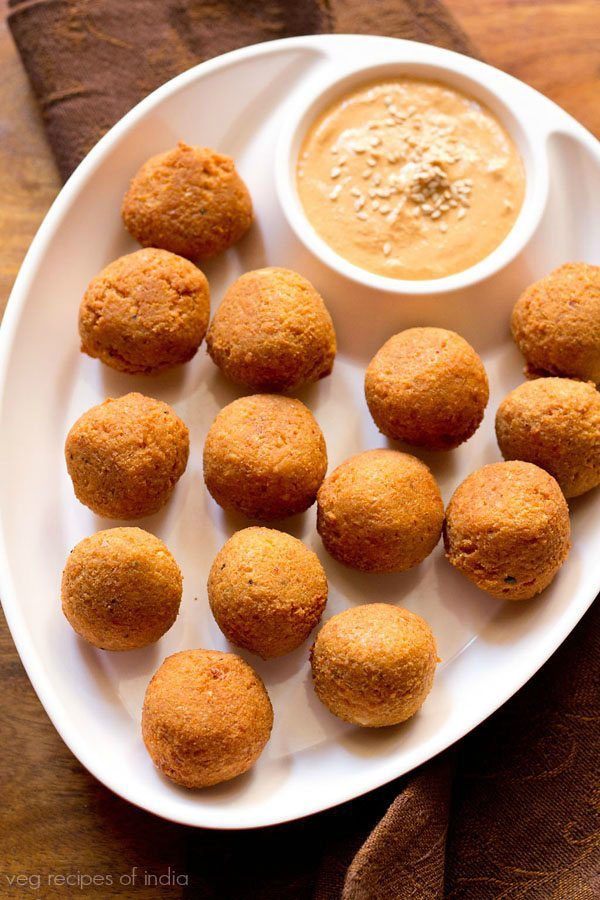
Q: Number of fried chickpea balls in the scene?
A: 14